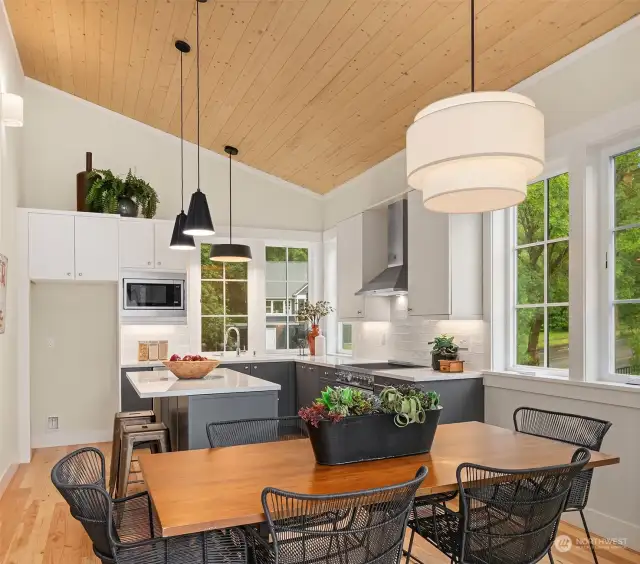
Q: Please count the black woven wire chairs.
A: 5